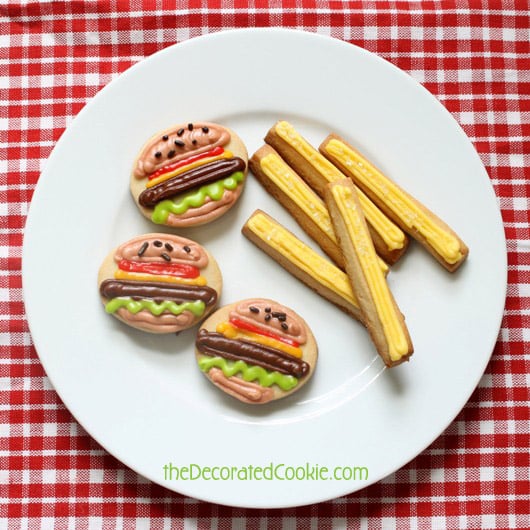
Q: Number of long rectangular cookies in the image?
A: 5